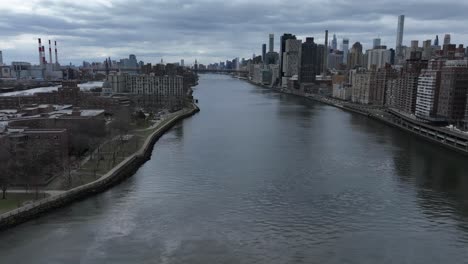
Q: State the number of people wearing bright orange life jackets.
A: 0